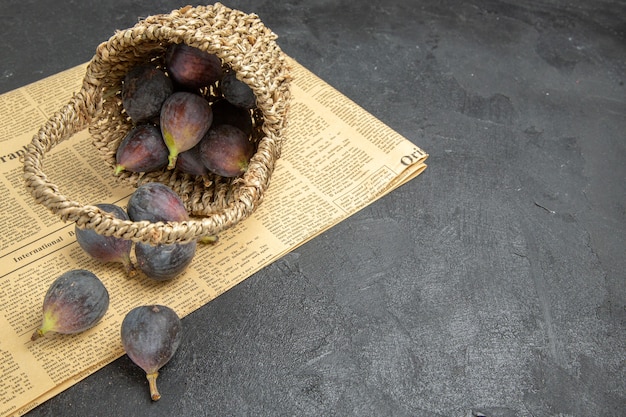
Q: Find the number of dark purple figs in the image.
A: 13